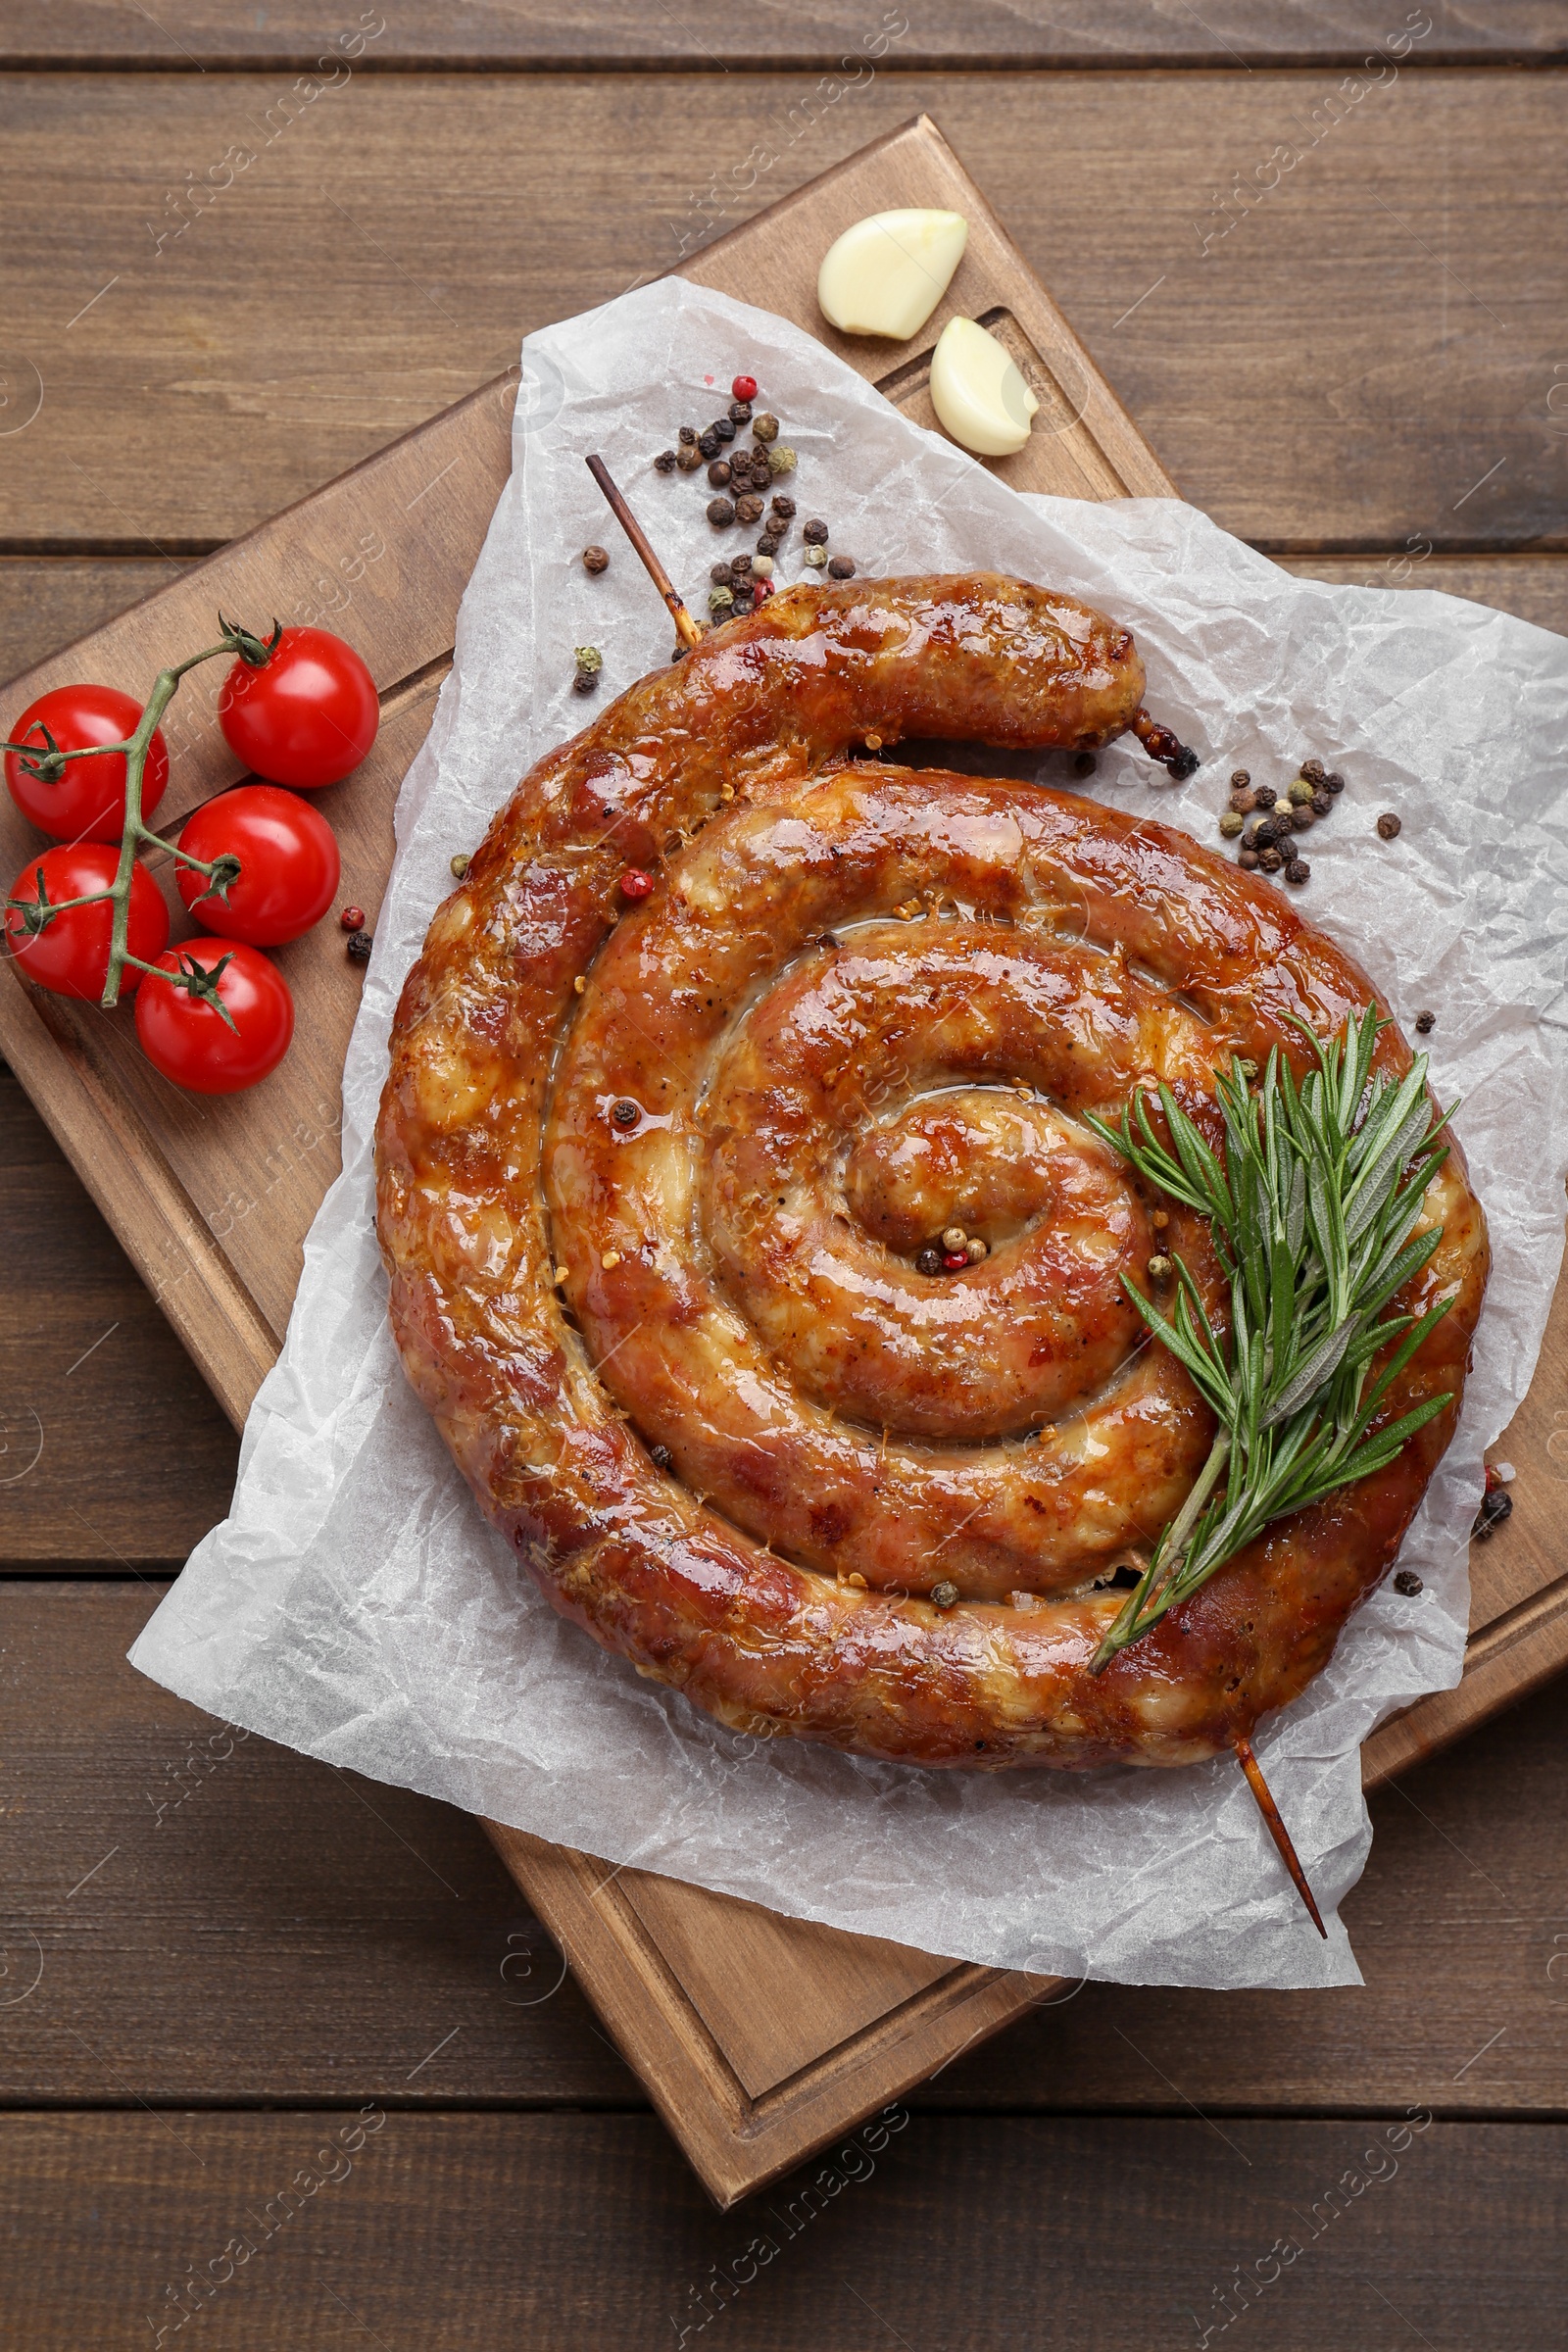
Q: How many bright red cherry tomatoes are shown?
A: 5